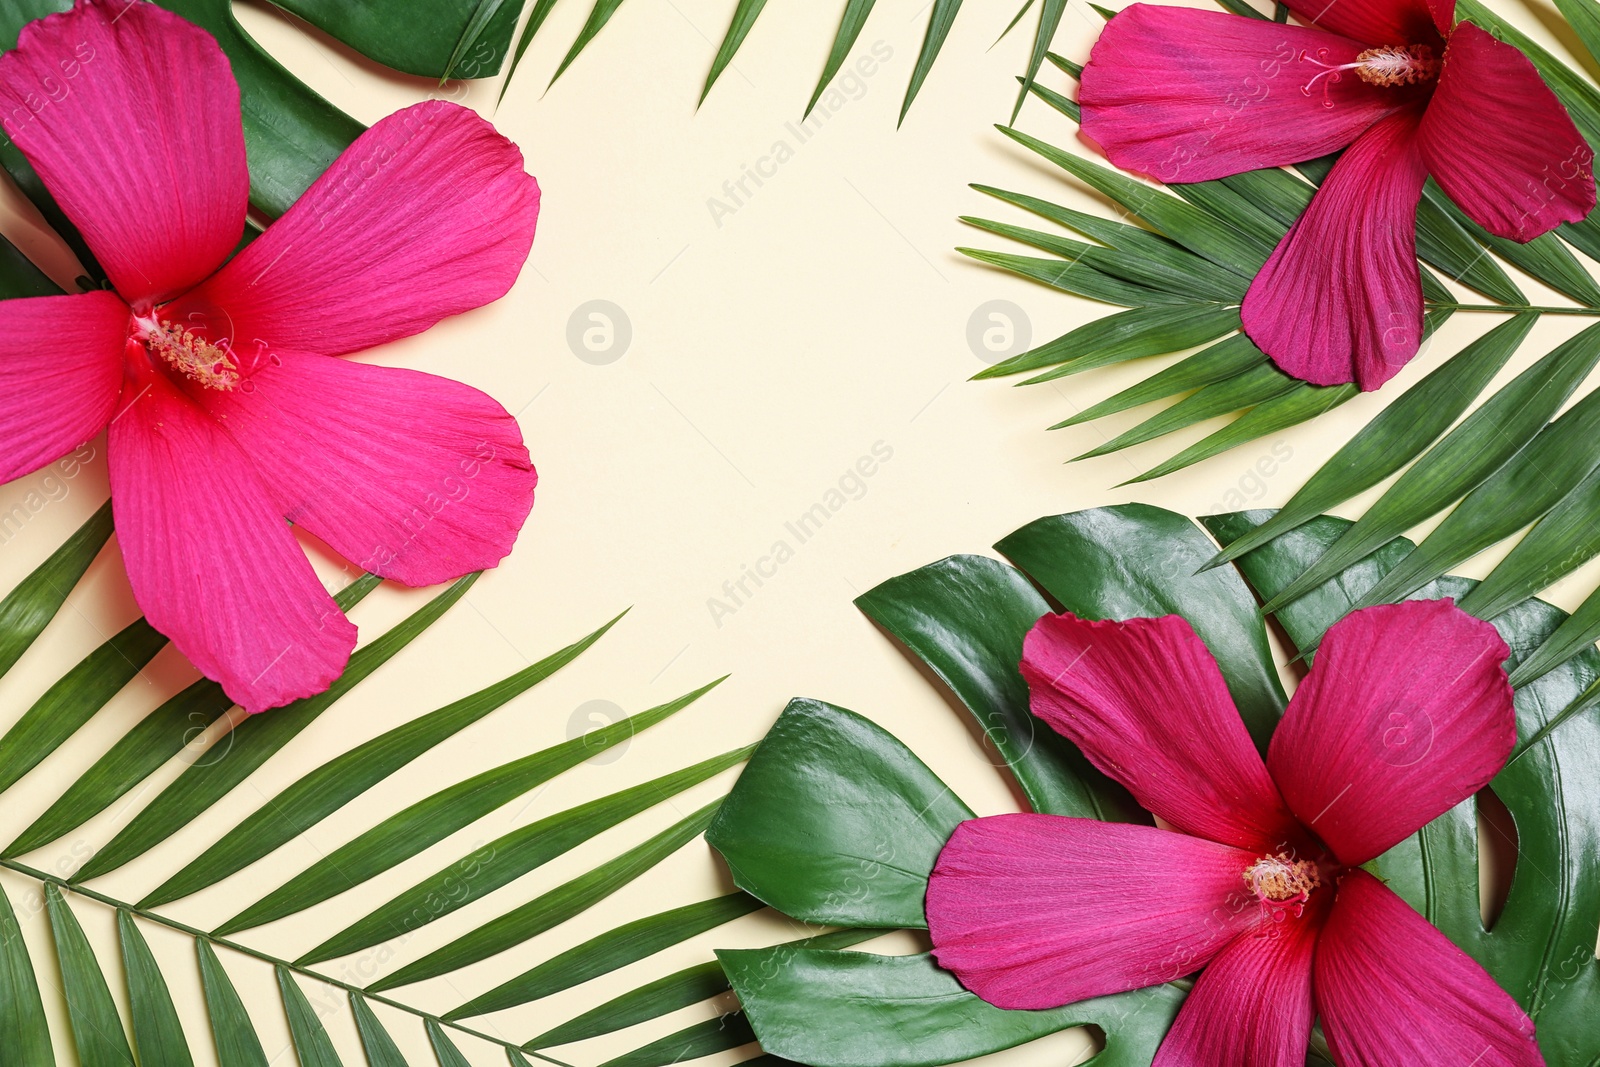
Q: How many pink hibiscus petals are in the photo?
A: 15